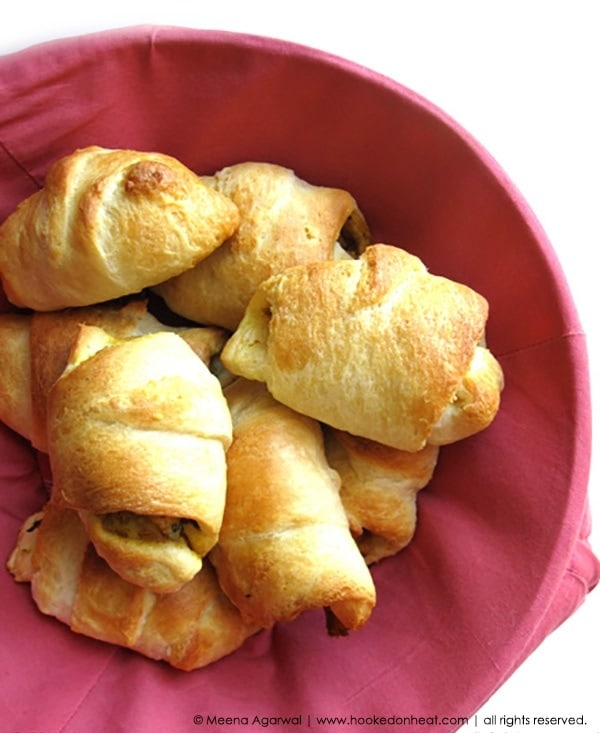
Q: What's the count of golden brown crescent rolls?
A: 8